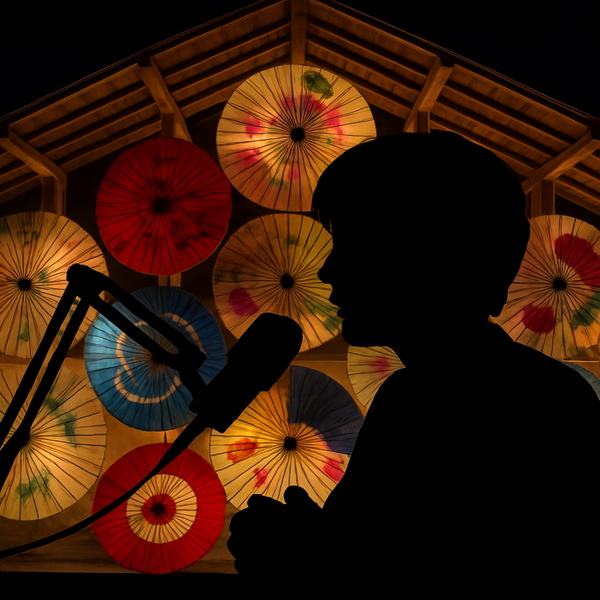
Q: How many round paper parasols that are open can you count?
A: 11